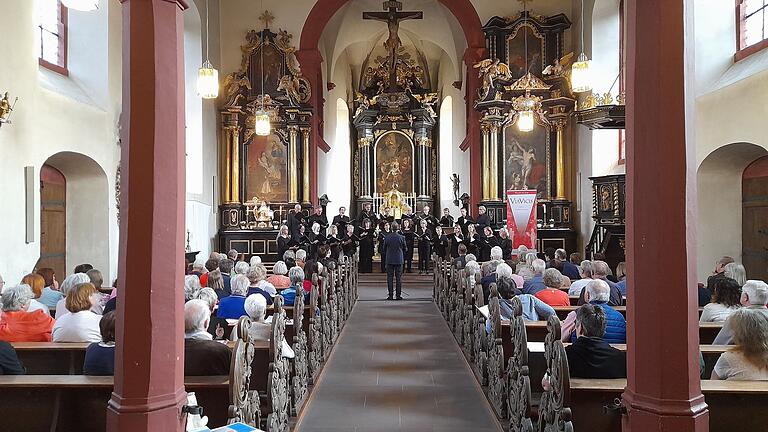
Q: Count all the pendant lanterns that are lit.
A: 4